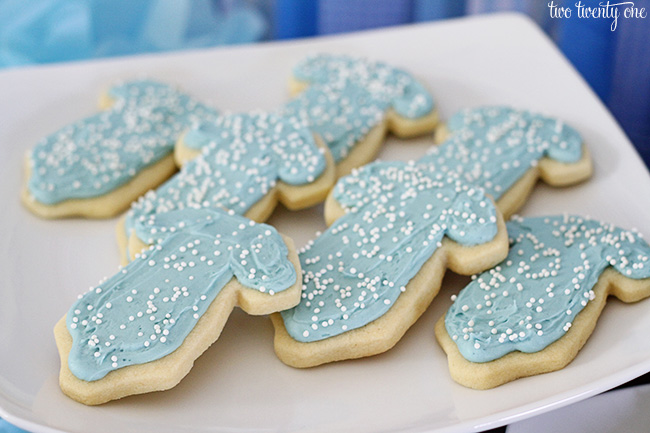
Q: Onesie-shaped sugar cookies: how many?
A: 7